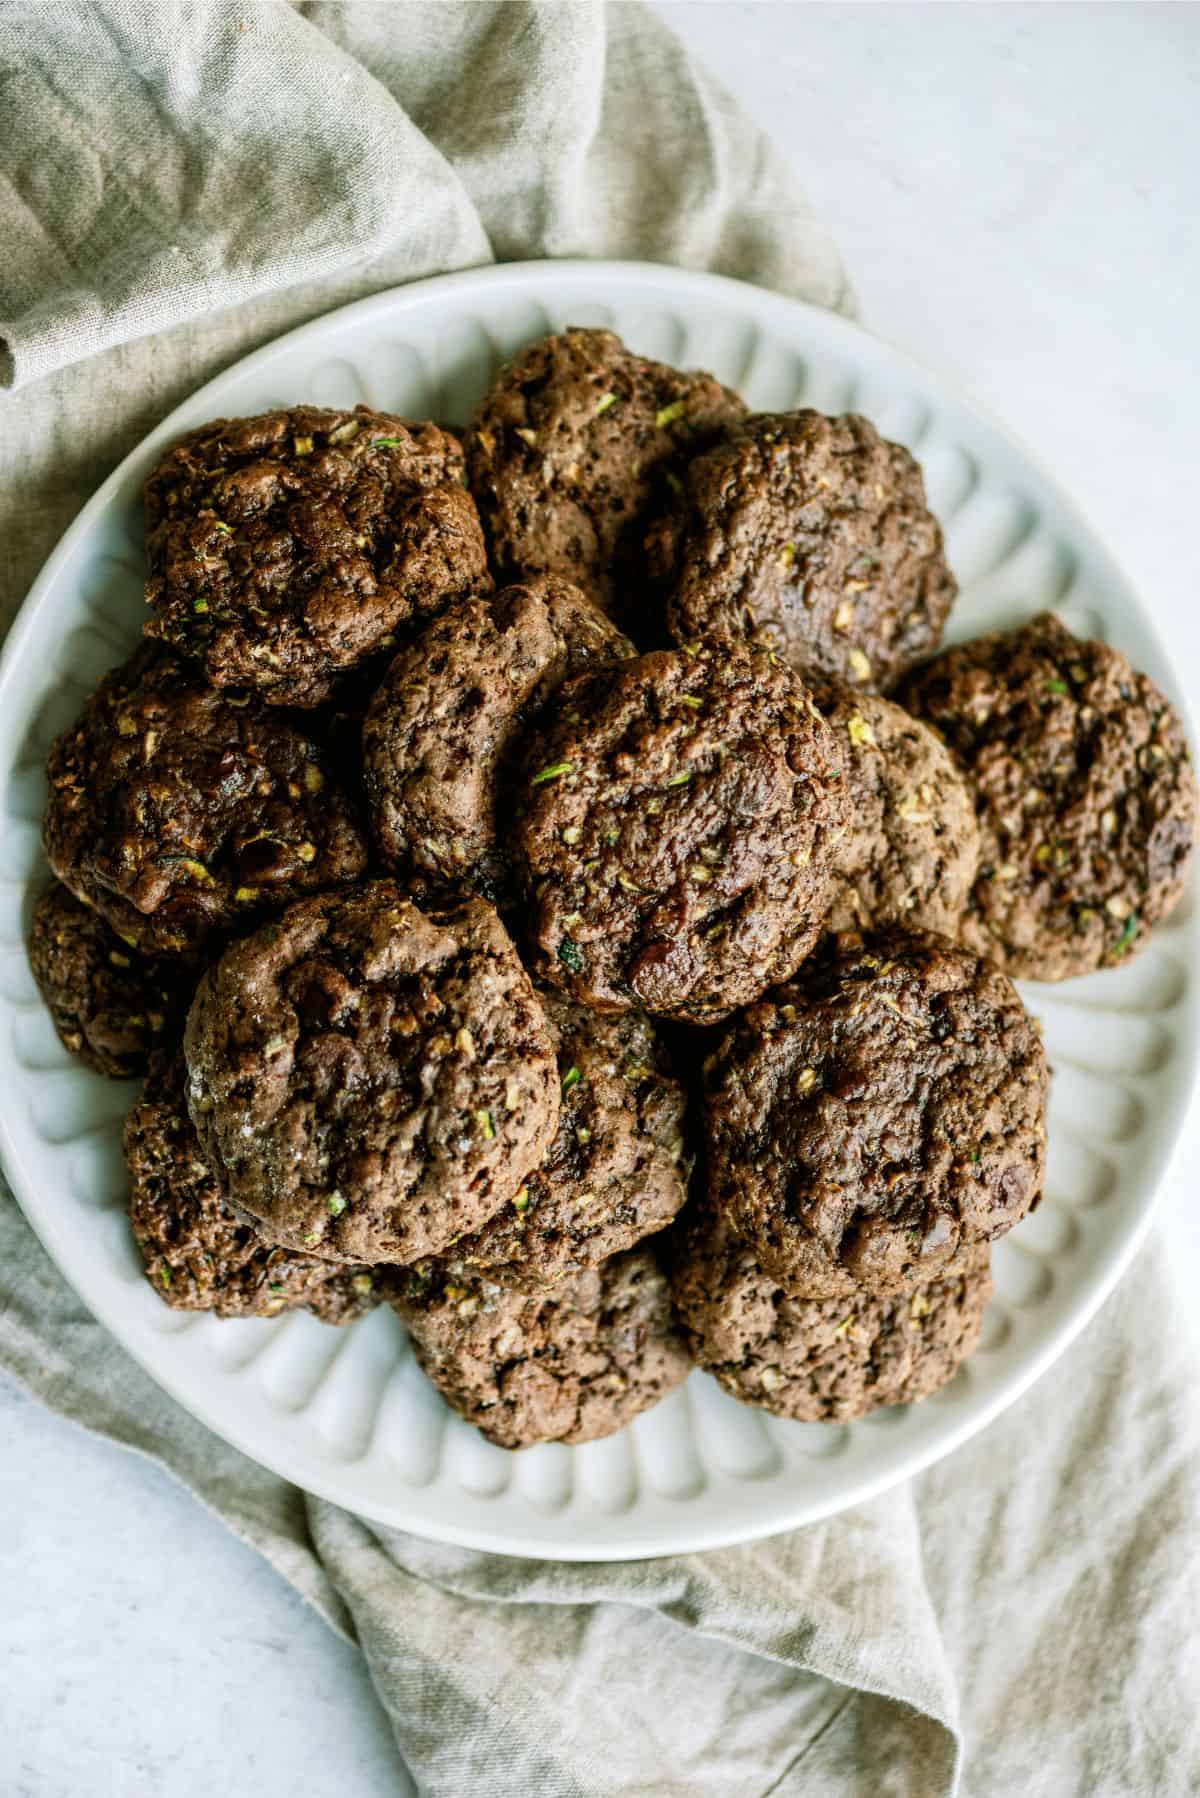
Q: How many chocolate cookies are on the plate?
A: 15